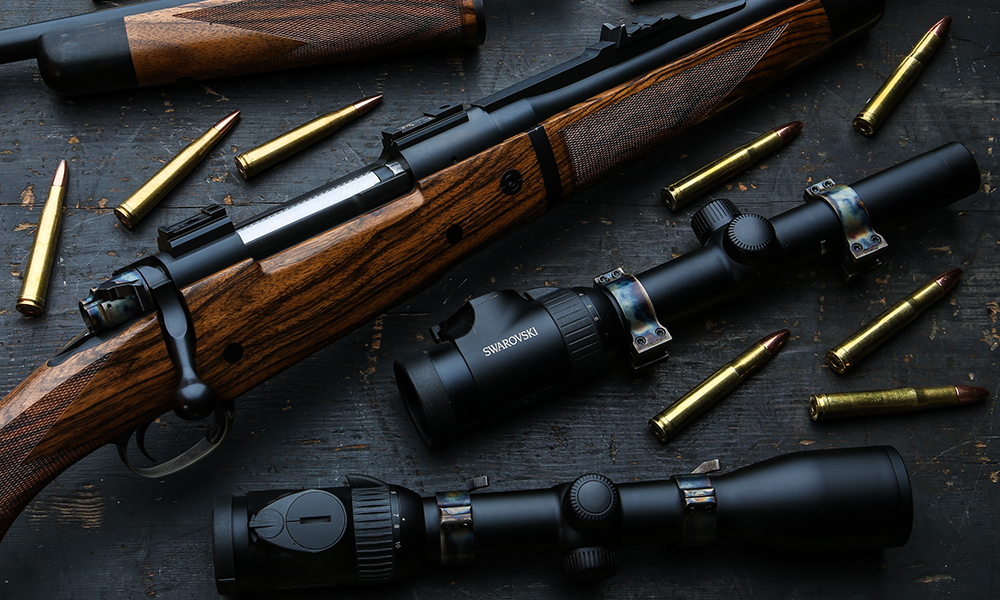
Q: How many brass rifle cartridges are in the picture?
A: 8